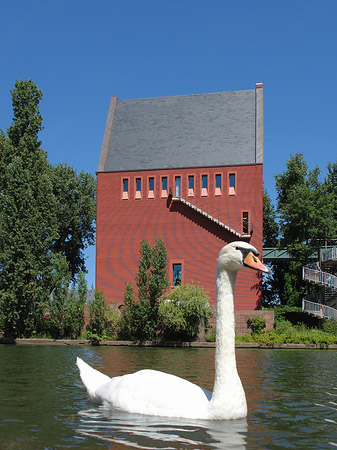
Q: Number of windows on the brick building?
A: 11